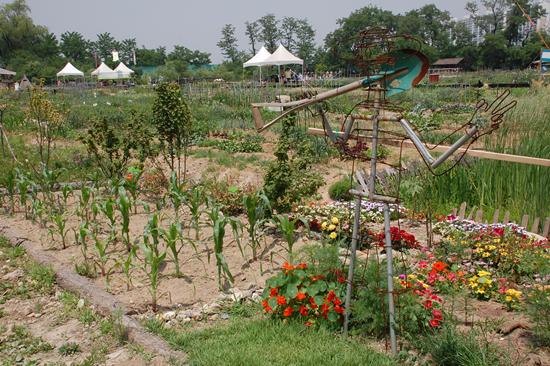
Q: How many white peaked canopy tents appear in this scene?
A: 5